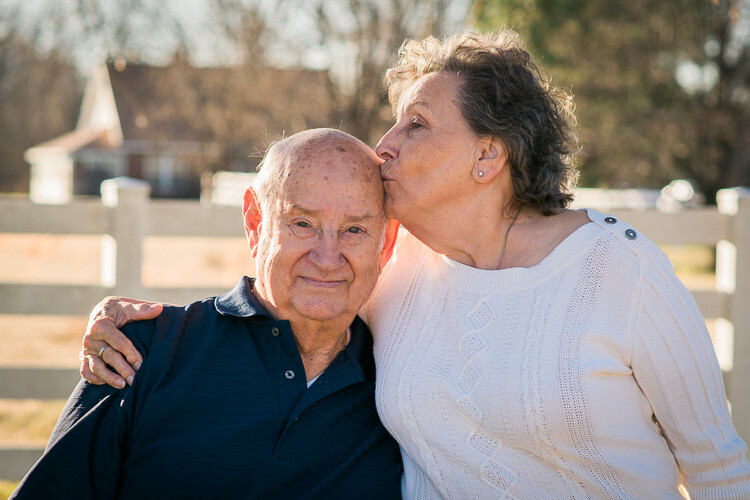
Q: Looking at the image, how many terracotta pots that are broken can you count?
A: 0